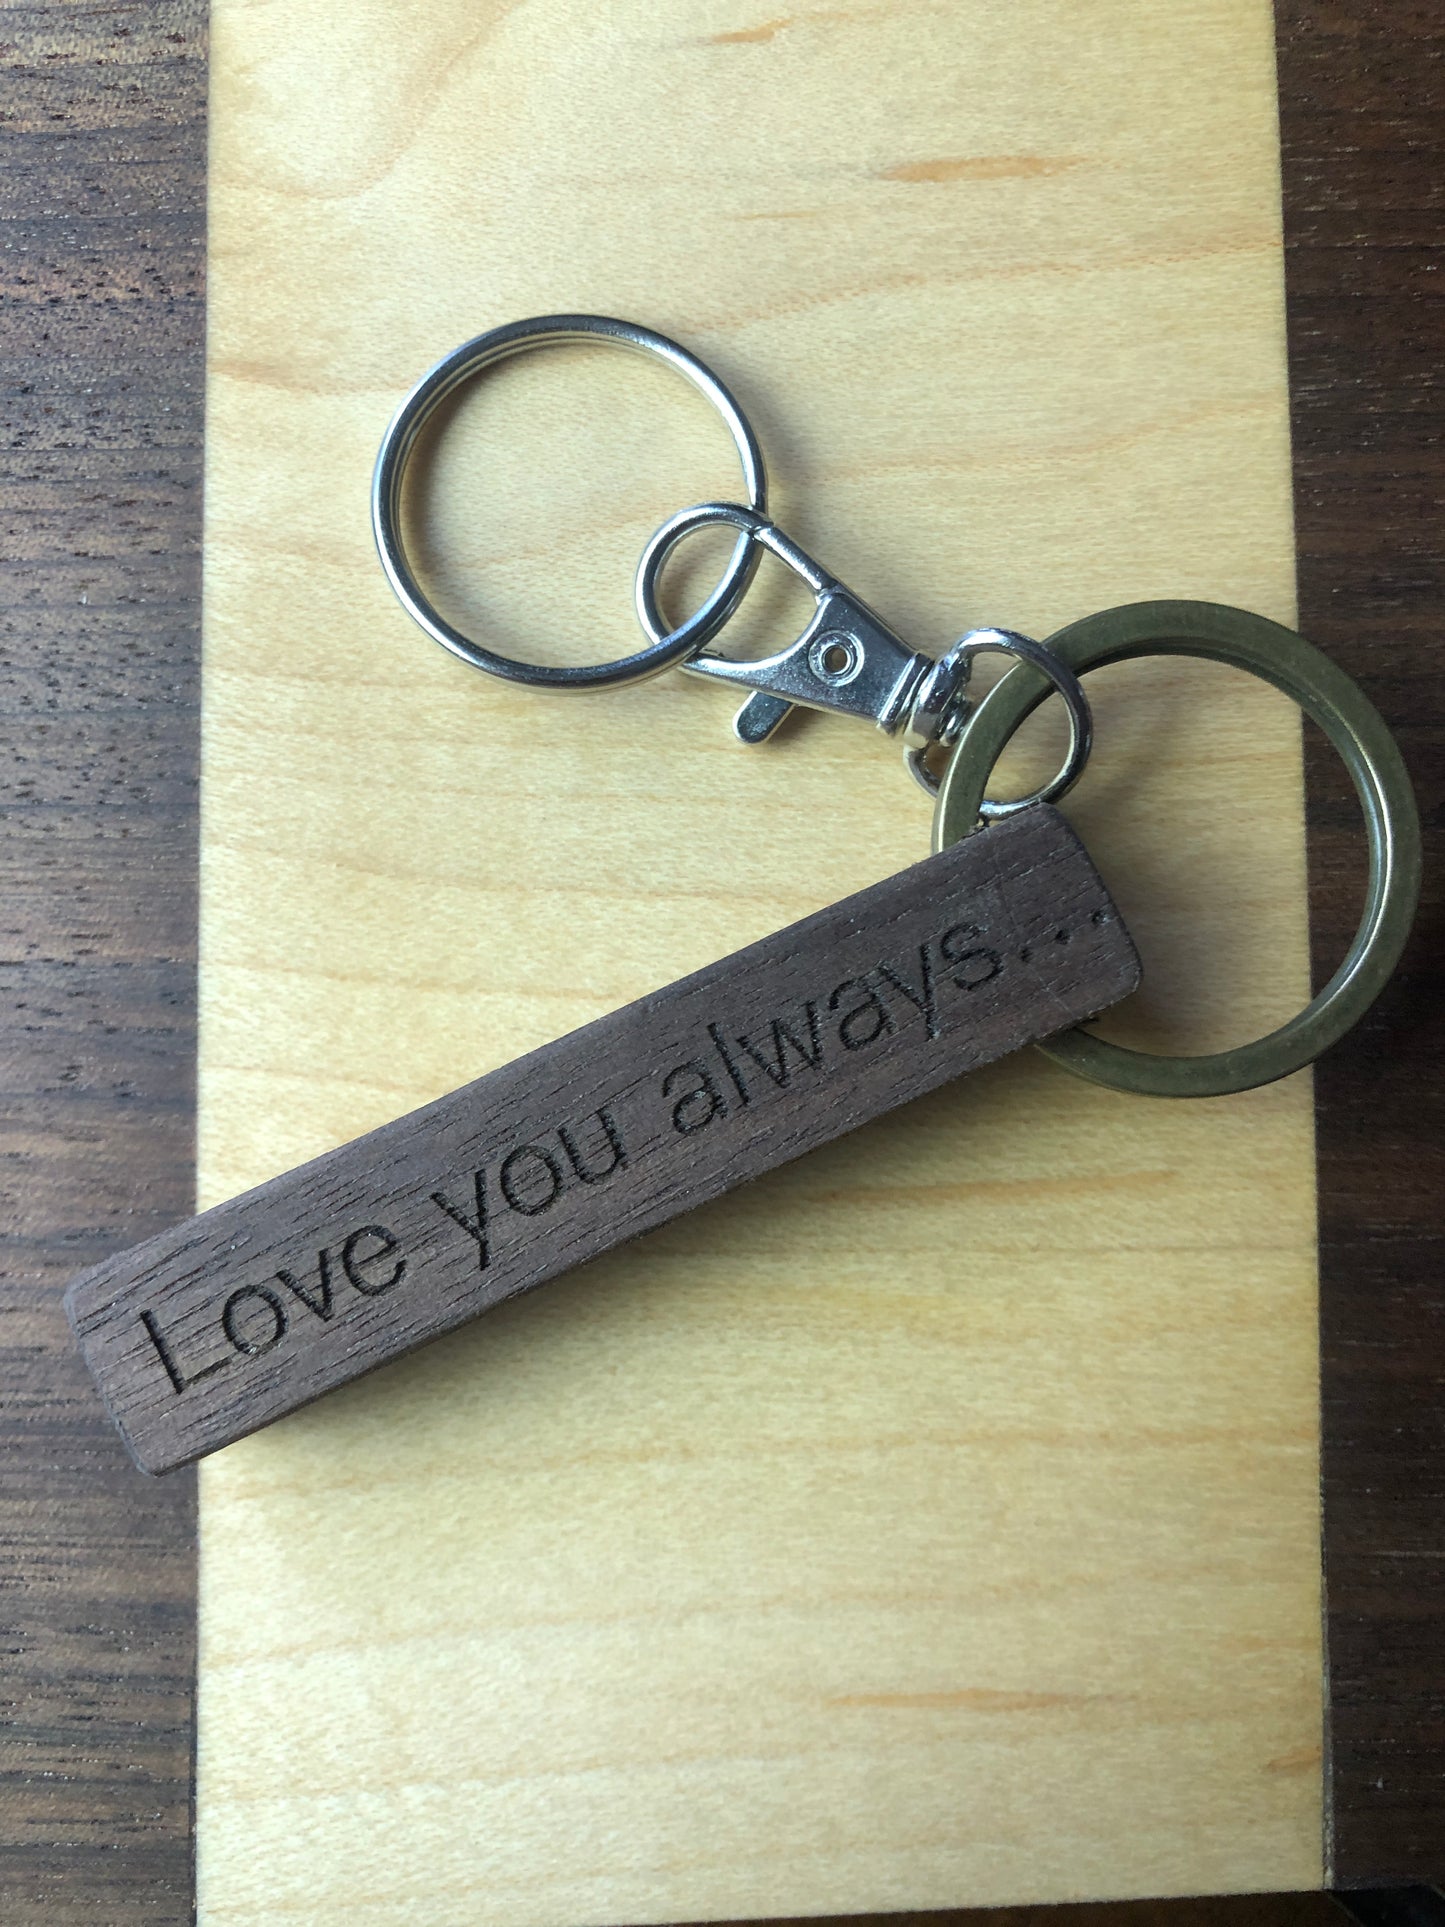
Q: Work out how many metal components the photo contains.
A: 3